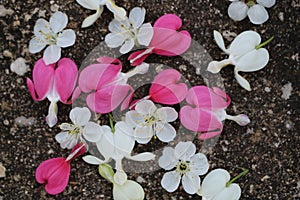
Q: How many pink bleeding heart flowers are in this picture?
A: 6